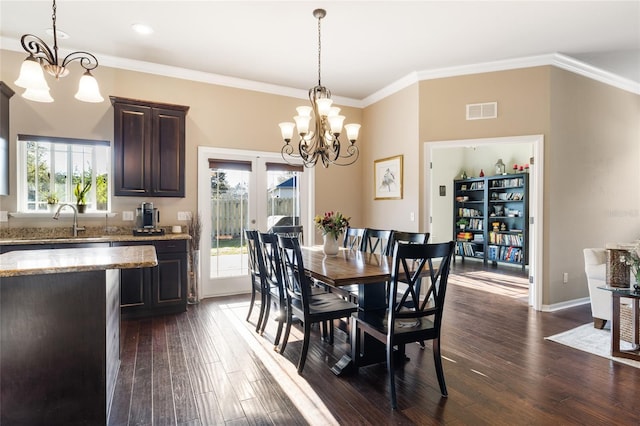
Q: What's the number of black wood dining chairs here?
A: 8